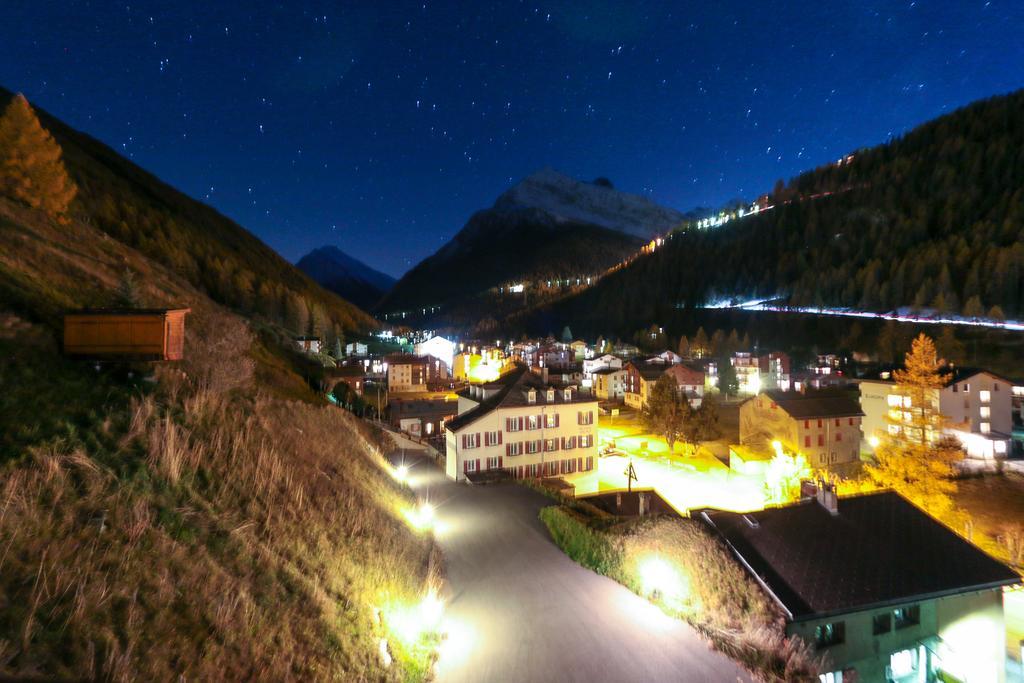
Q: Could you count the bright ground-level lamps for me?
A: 4